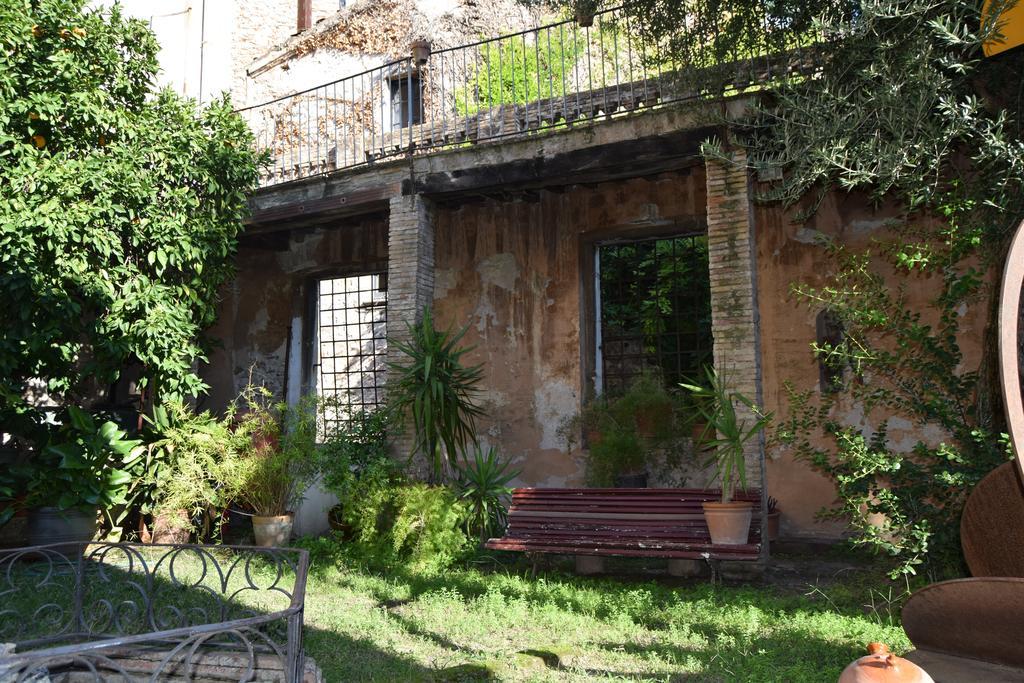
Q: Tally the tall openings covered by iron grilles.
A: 2